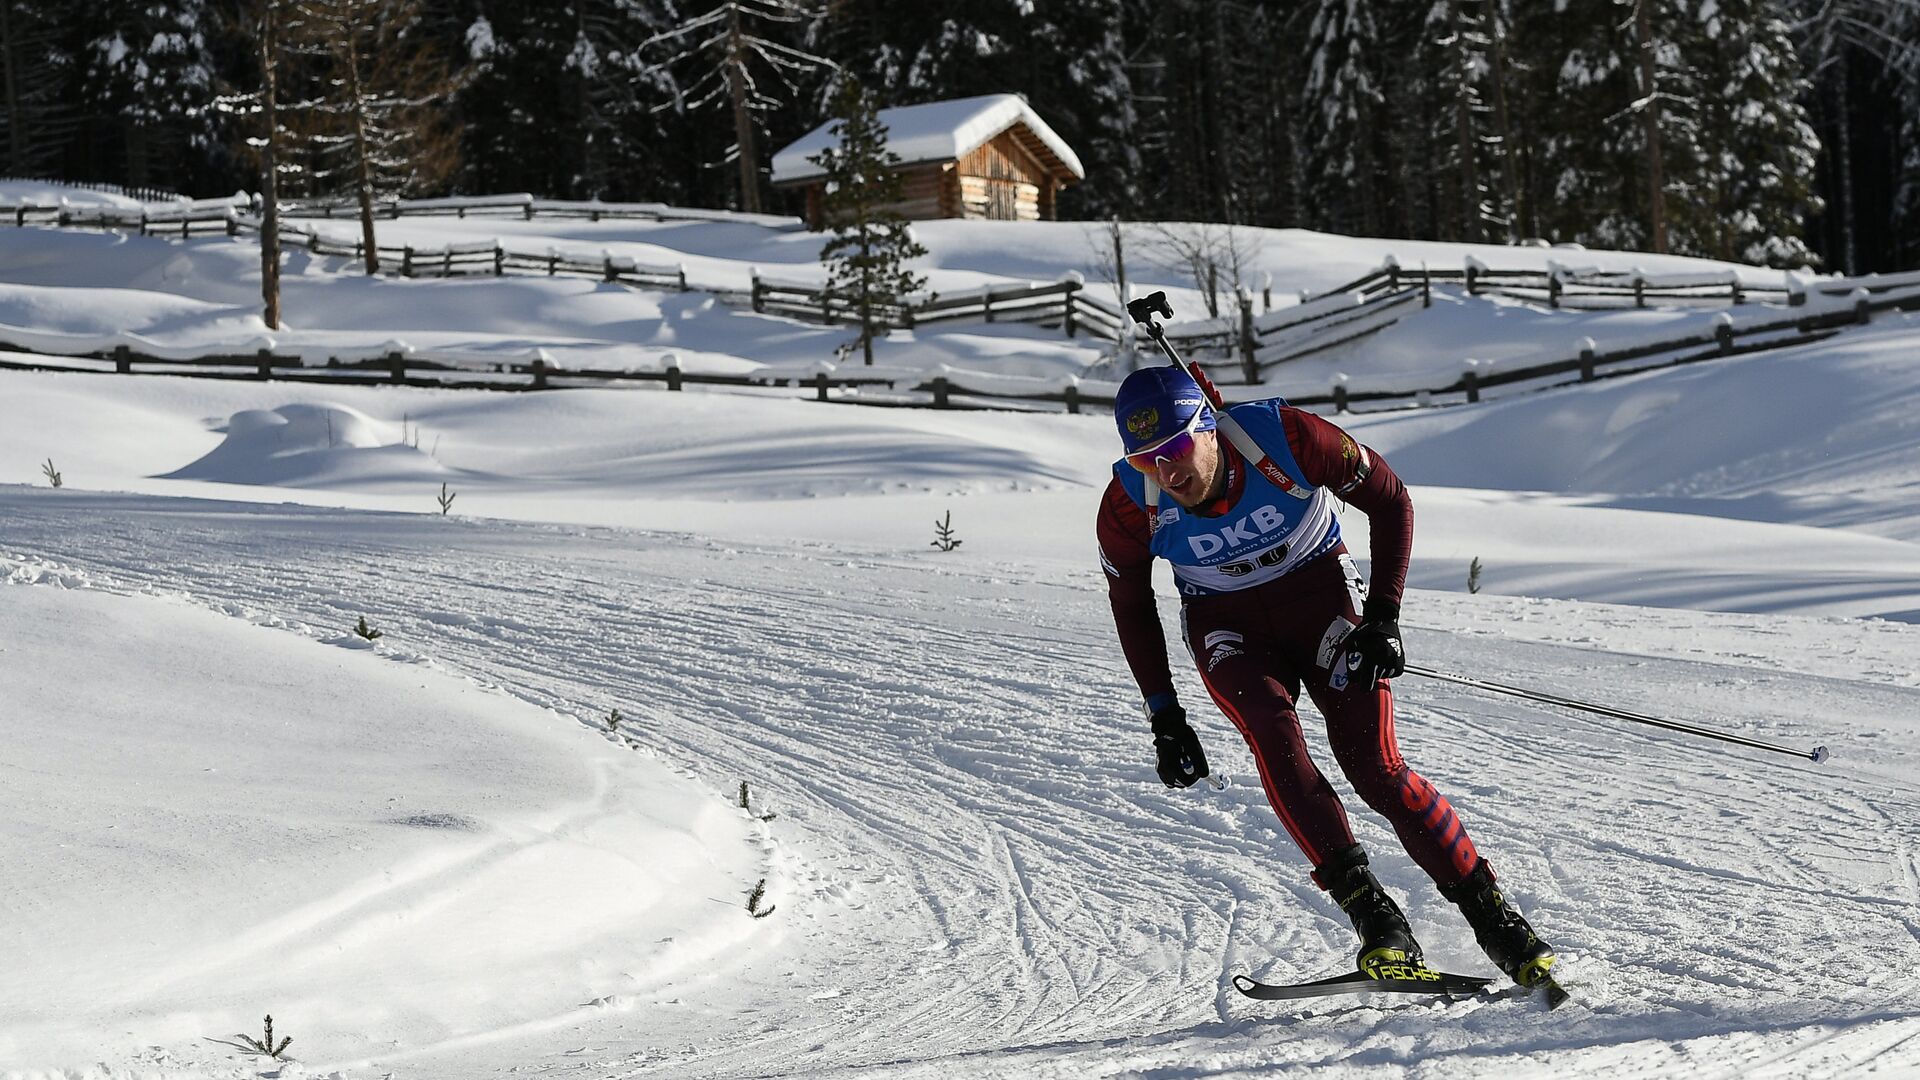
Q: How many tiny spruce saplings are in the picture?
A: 9